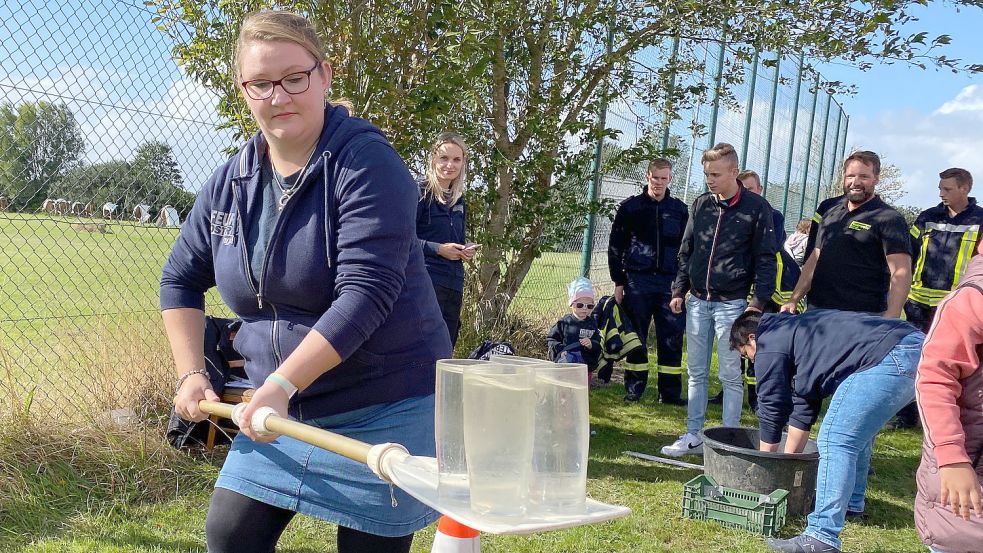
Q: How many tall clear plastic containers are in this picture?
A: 4